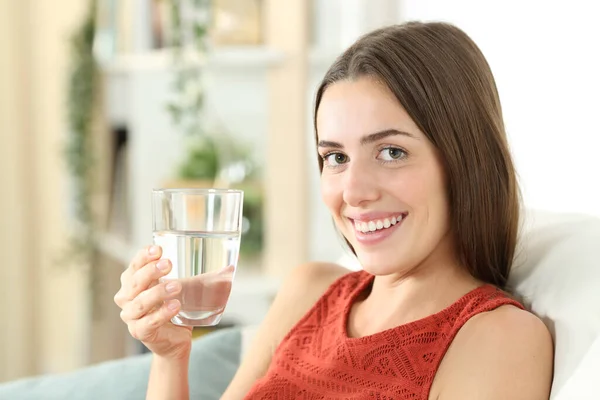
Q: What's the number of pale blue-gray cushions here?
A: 1